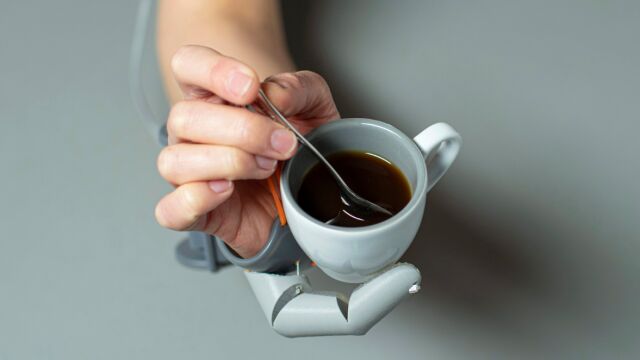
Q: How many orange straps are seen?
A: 1